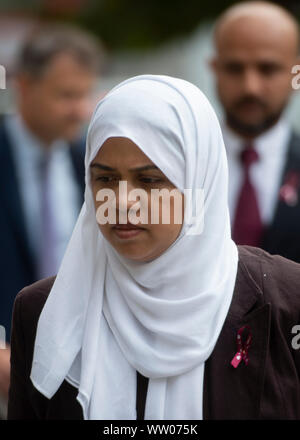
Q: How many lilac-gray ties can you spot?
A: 1